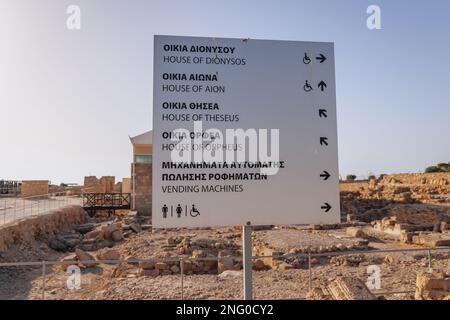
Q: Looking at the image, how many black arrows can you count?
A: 6